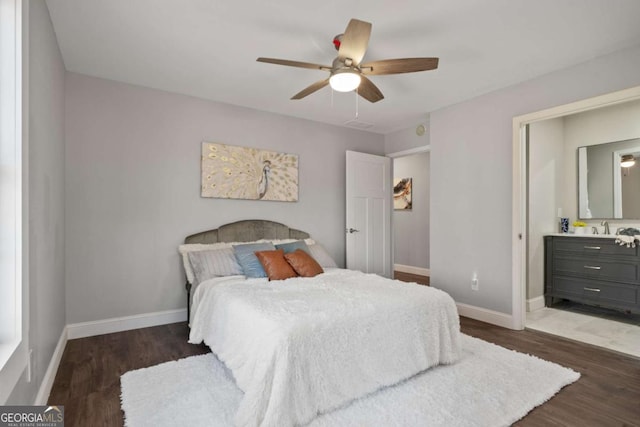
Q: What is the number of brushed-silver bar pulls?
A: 3